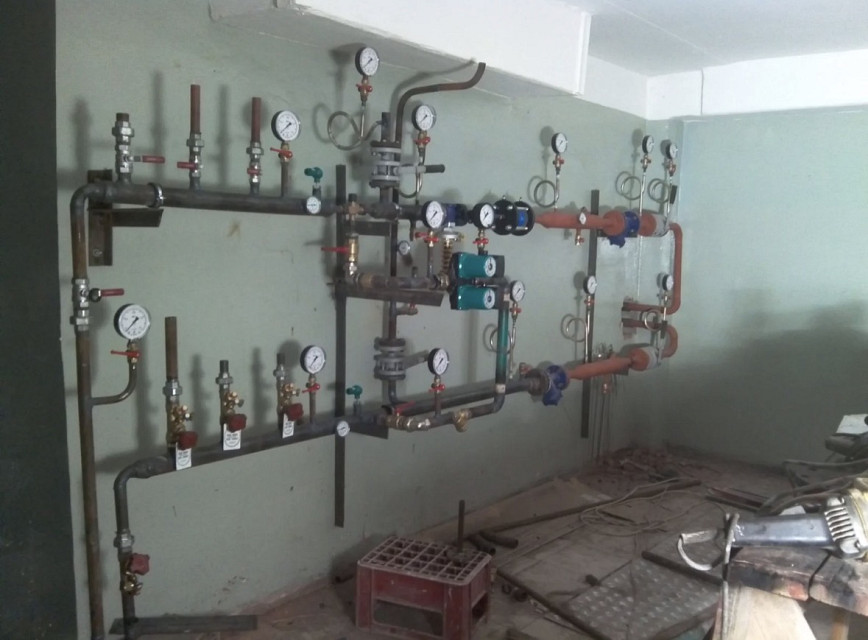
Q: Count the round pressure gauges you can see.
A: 14